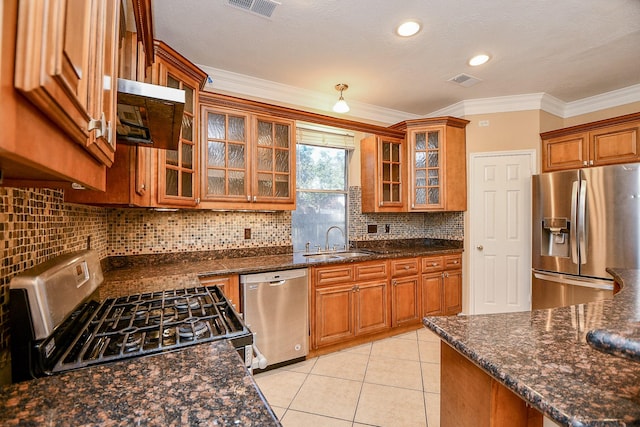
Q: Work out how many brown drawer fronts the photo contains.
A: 5